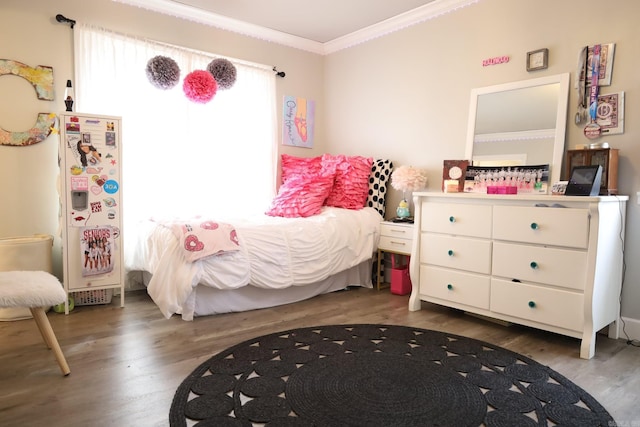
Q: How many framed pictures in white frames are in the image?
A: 2